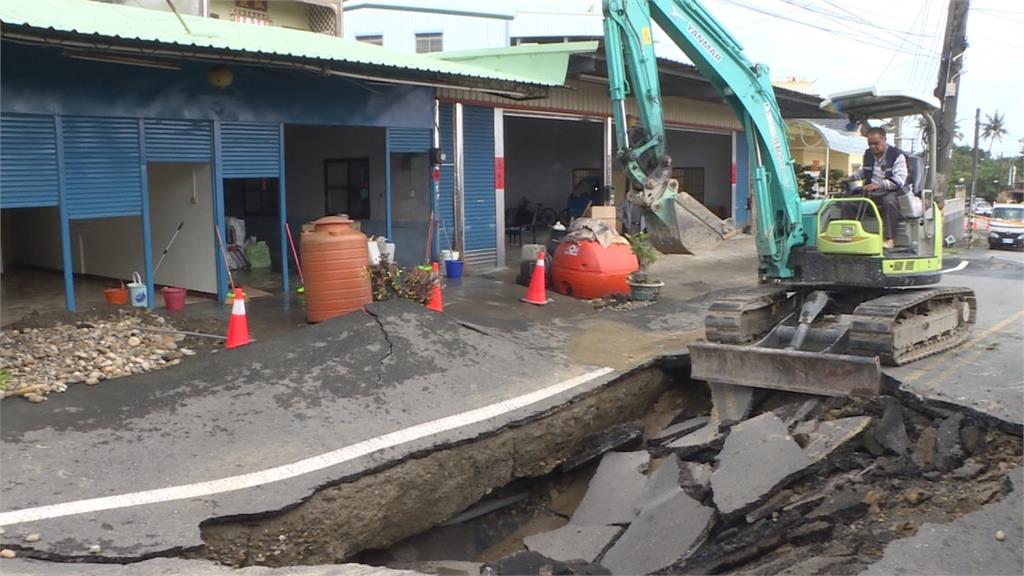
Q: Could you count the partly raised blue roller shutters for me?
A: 5